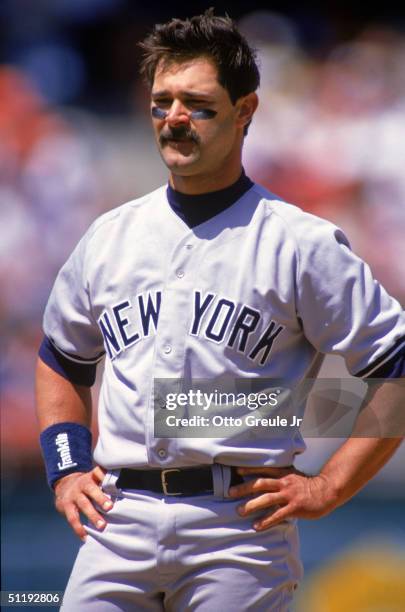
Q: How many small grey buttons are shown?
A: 4